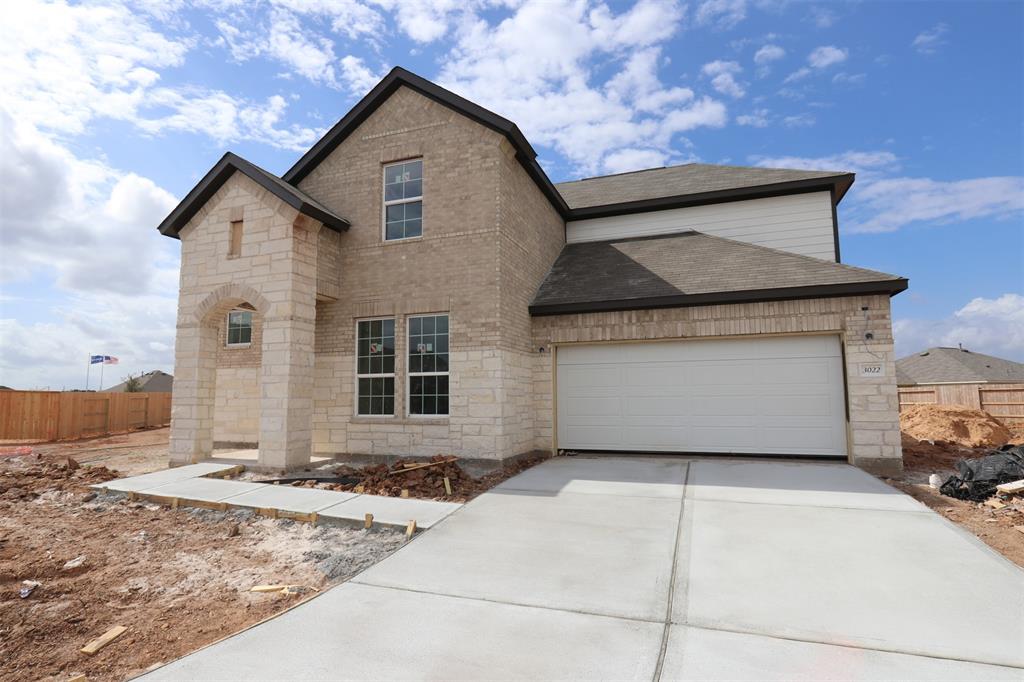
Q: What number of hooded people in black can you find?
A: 0